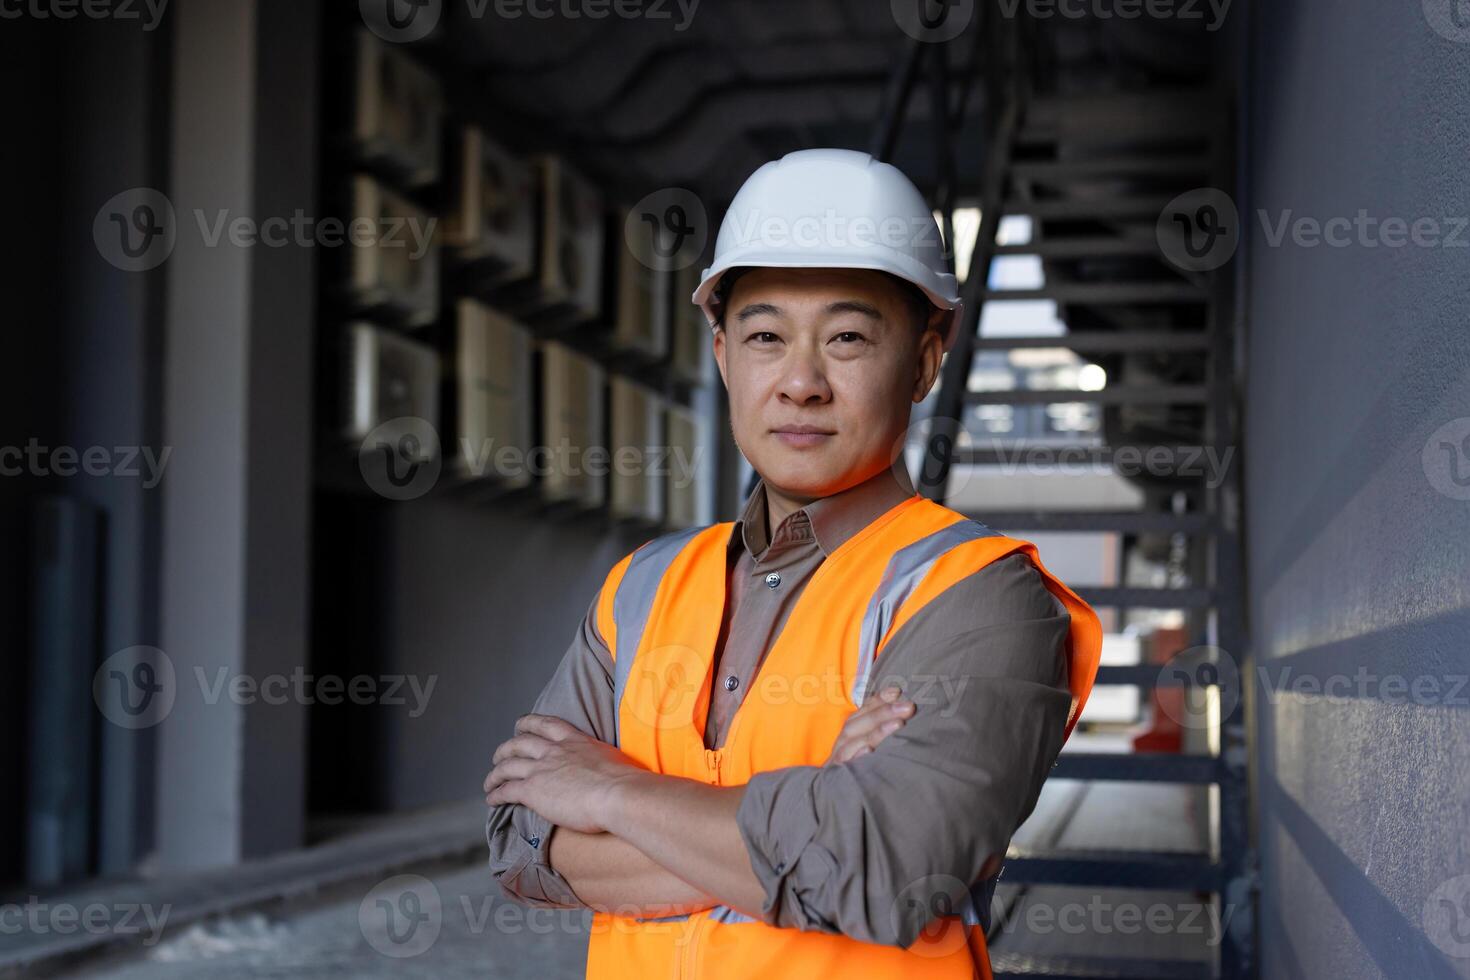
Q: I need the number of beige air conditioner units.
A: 11